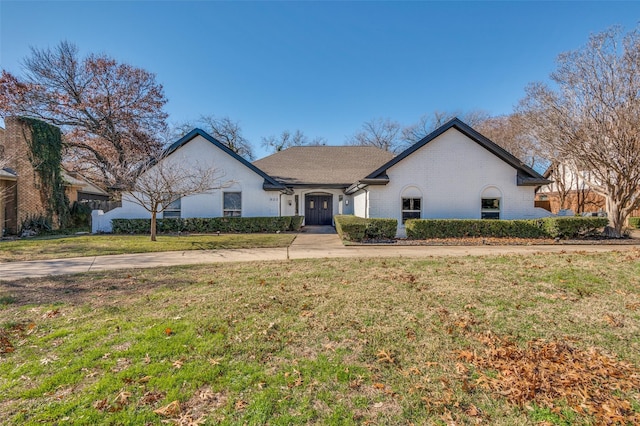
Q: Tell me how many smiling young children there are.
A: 0